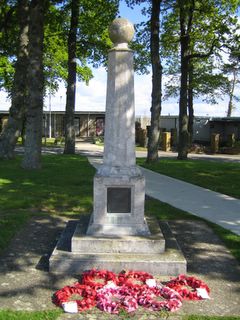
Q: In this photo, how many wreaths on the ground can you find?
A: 6